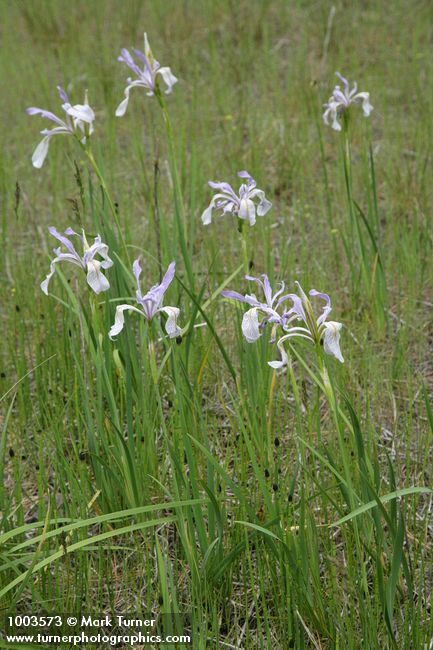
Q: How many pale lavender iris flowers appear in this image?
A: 8